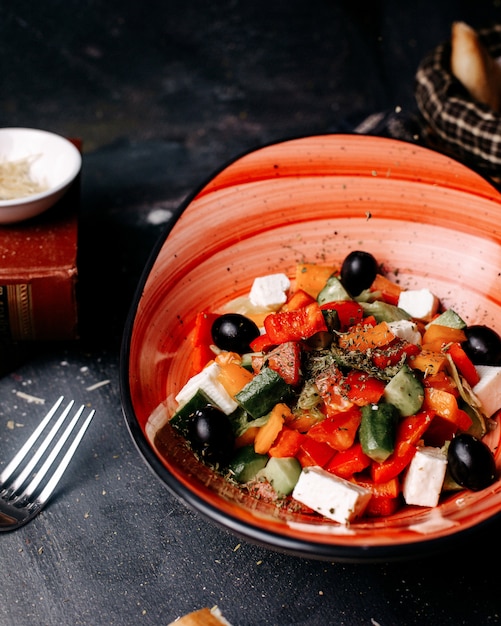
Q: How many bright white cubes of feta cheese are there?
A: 7